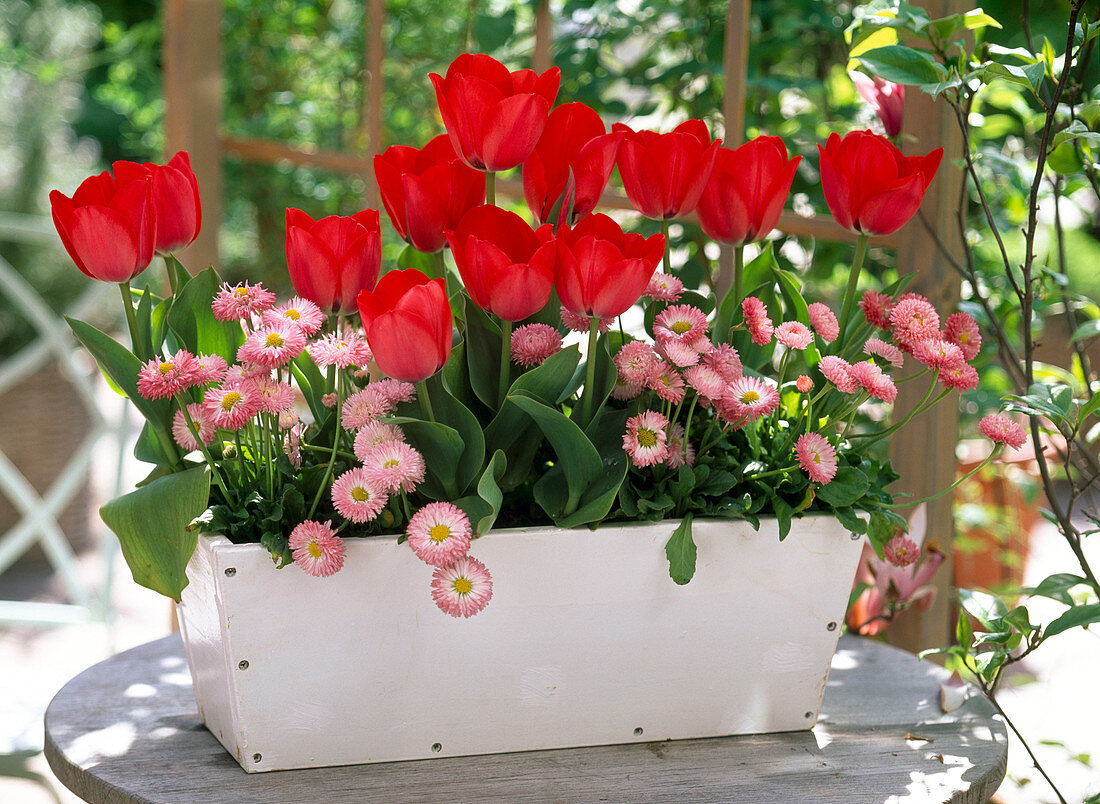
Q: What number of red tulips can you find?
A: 12